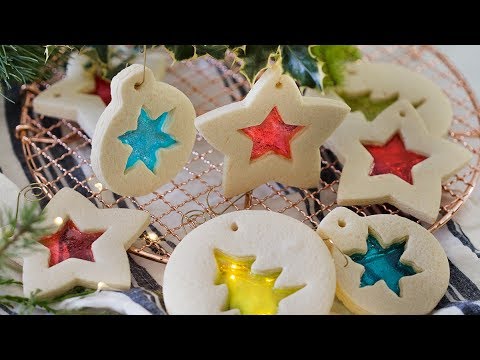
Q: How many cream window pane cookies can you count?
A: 8